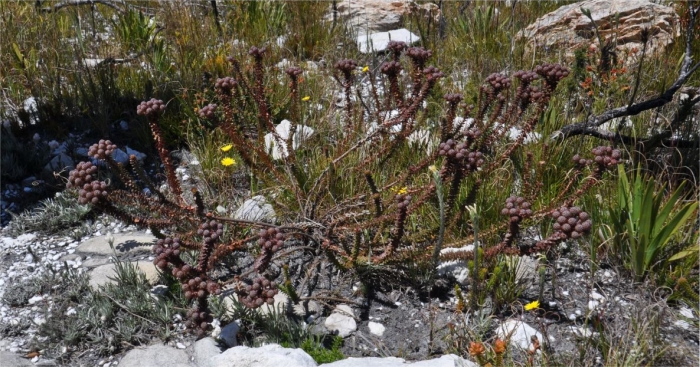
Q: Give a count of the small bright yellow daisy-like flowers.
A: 6